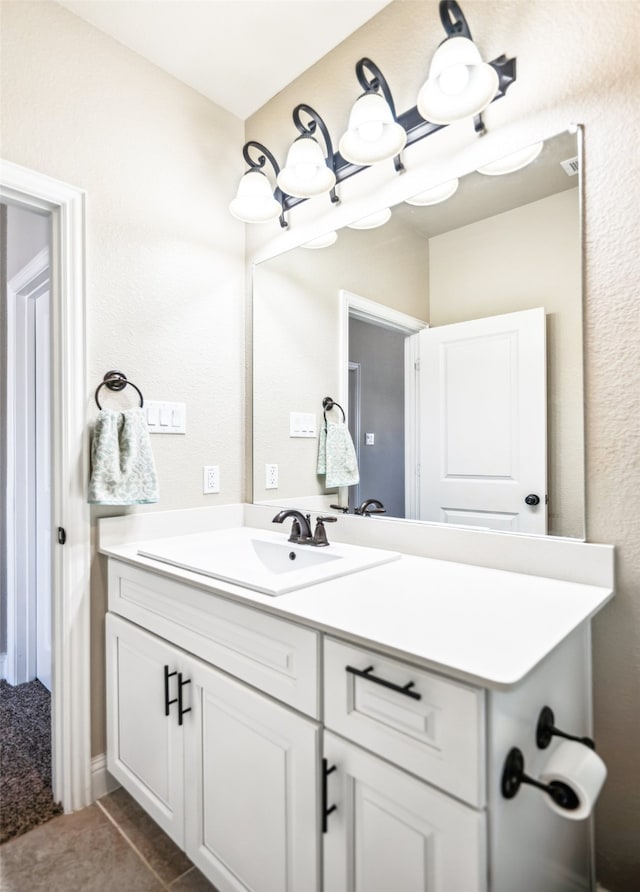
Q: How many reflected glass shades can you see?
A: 4